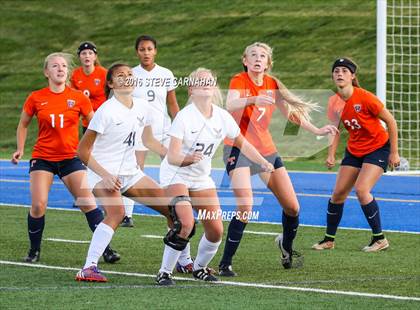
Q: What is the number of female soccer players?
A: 7